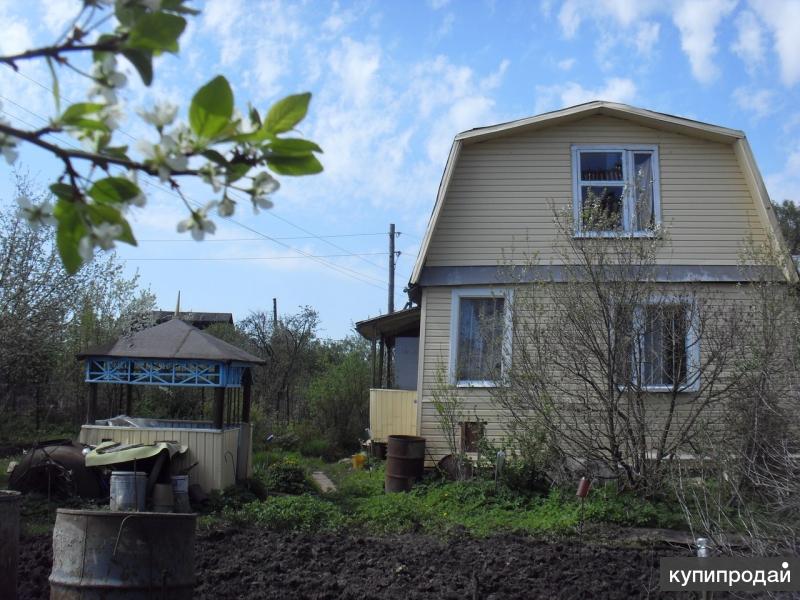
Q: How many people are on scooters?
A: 0